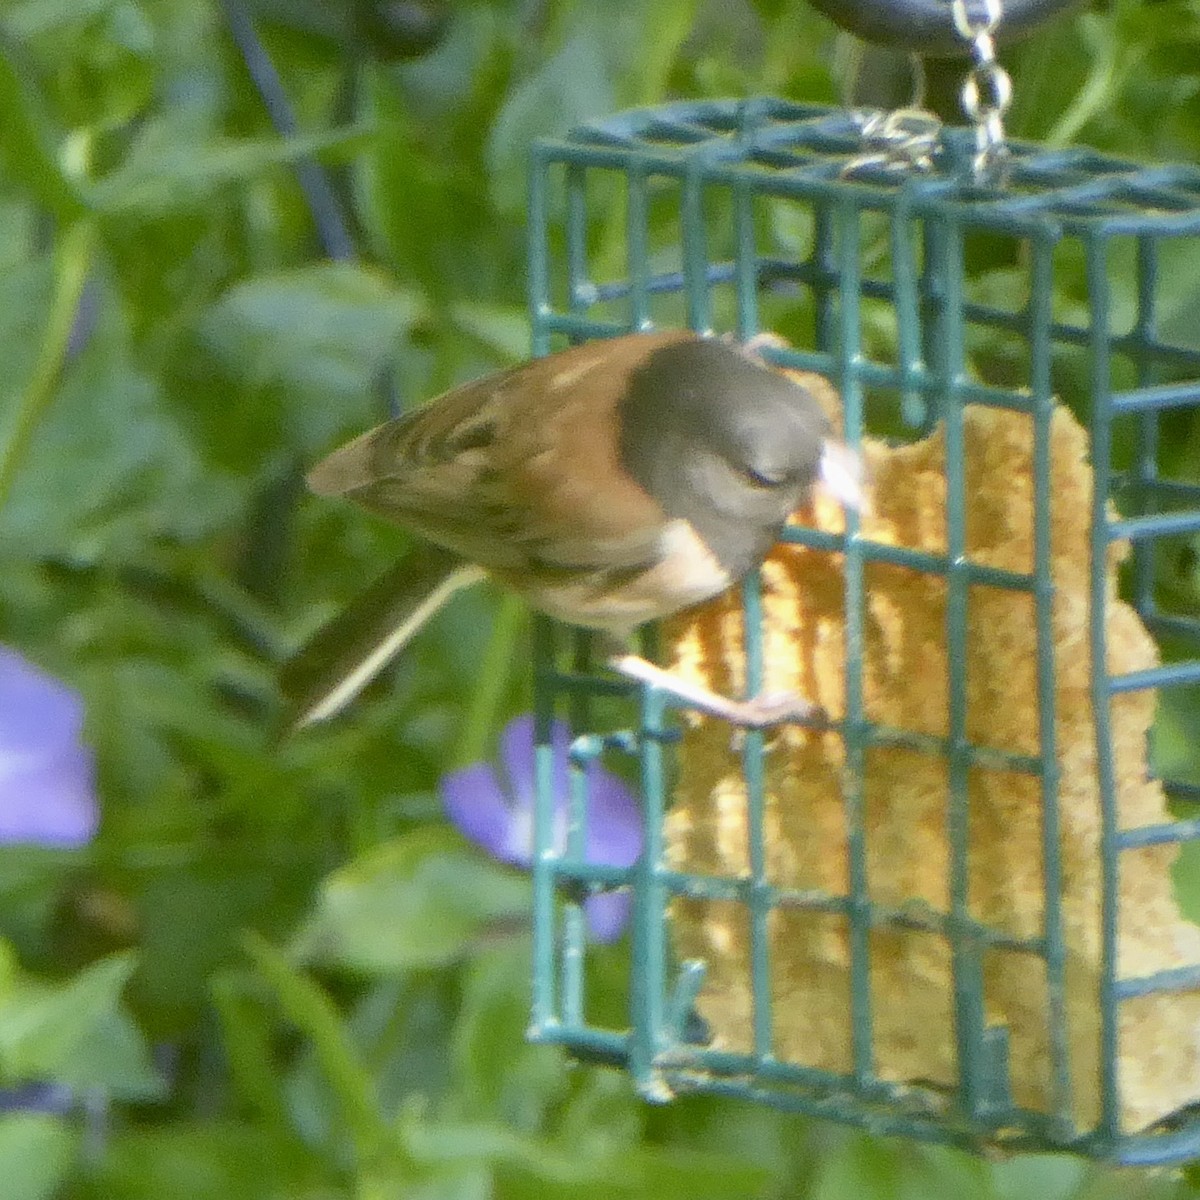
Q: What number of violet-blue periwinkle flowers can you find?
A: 2